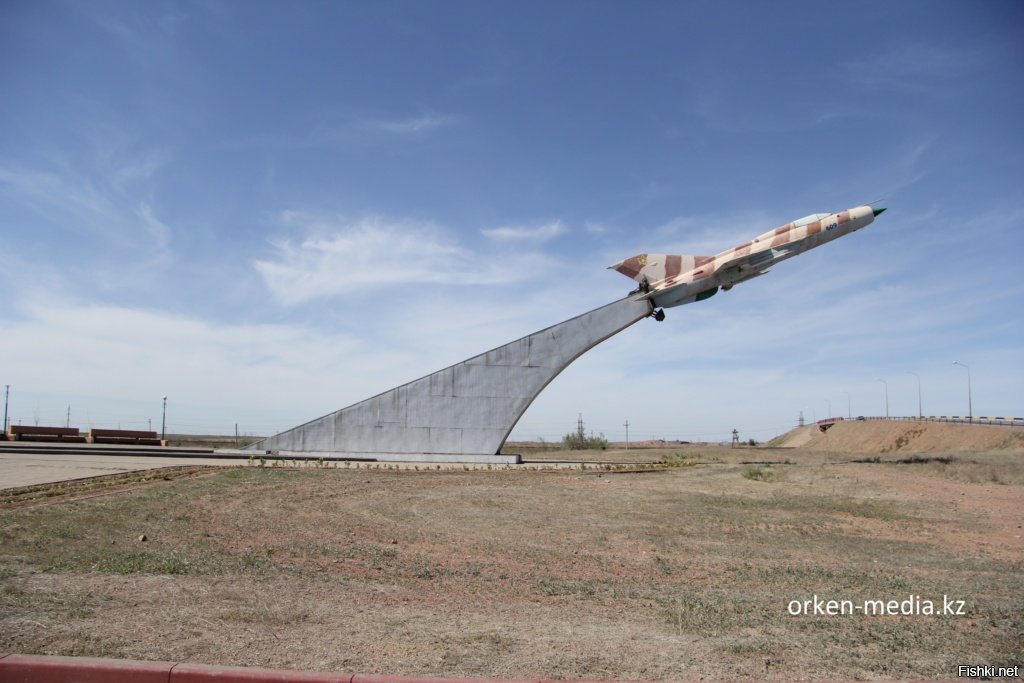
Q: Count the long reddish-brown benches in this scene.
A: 2